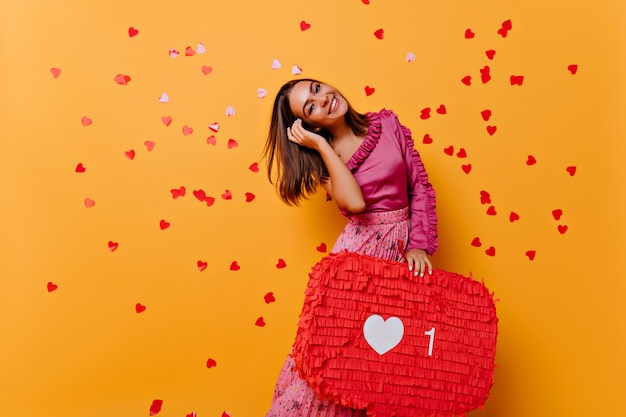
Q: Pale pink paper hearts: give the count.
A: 9